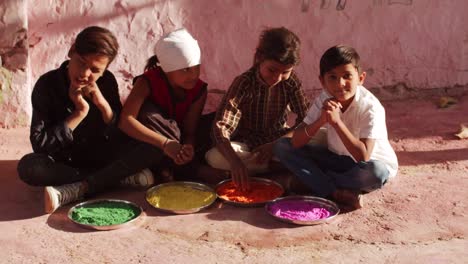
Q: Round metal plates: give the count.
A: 4